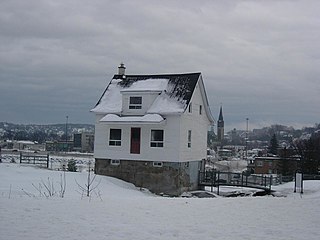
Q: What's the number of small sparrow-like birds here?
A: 0